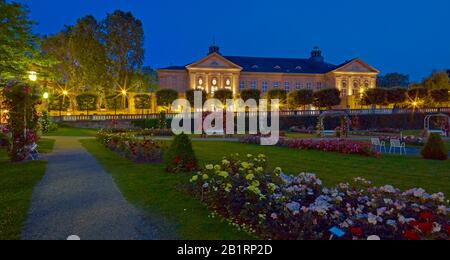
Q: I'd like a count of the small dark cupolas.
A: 2